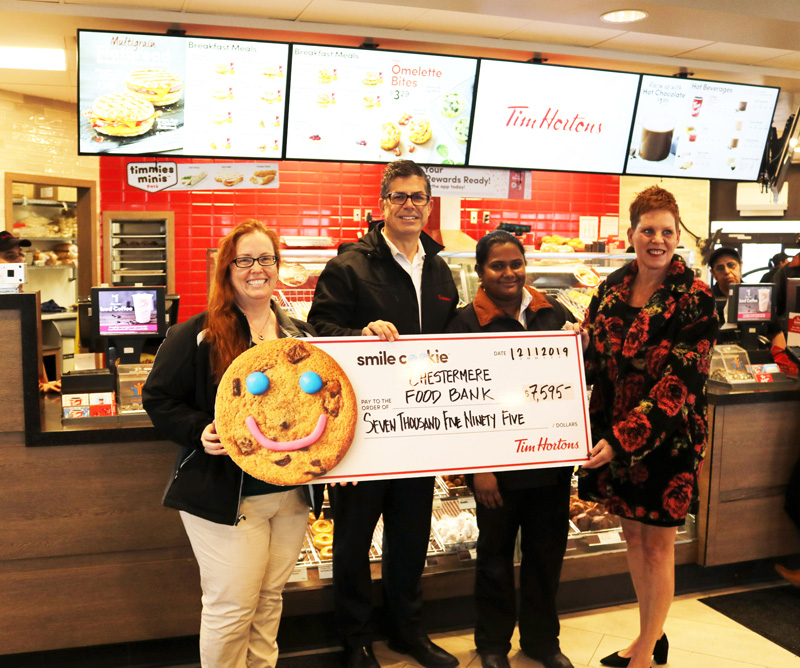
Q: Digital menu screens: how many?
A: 4